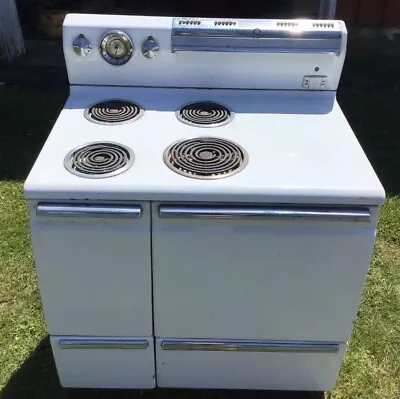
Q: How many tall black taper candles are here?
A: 0